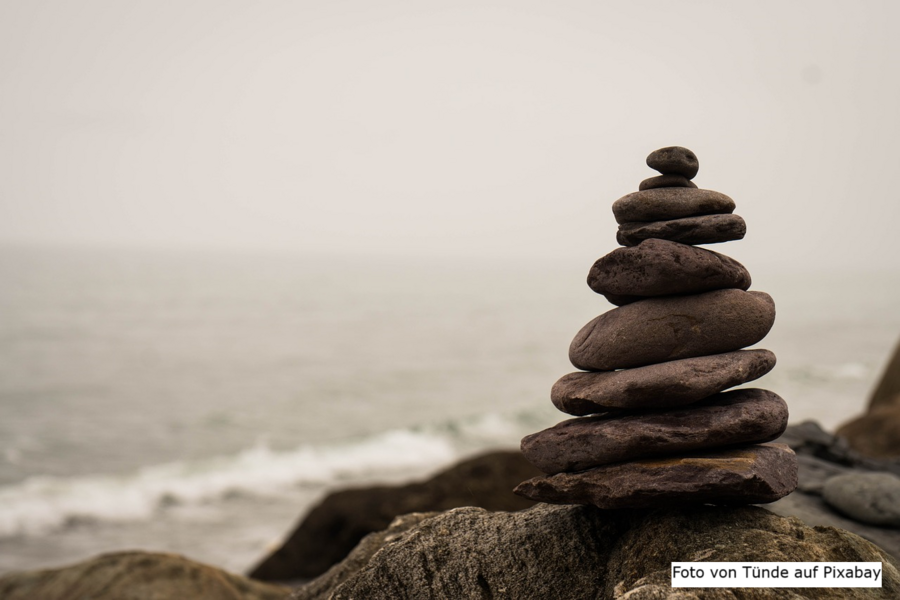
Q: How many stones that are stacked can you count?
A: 9